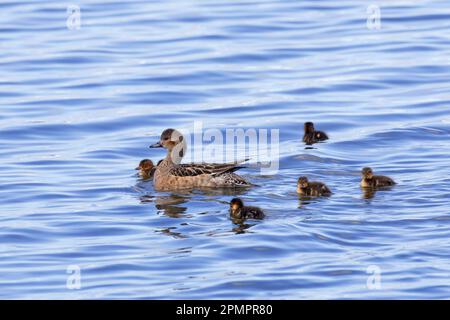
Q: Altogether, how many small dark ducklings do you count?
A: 5